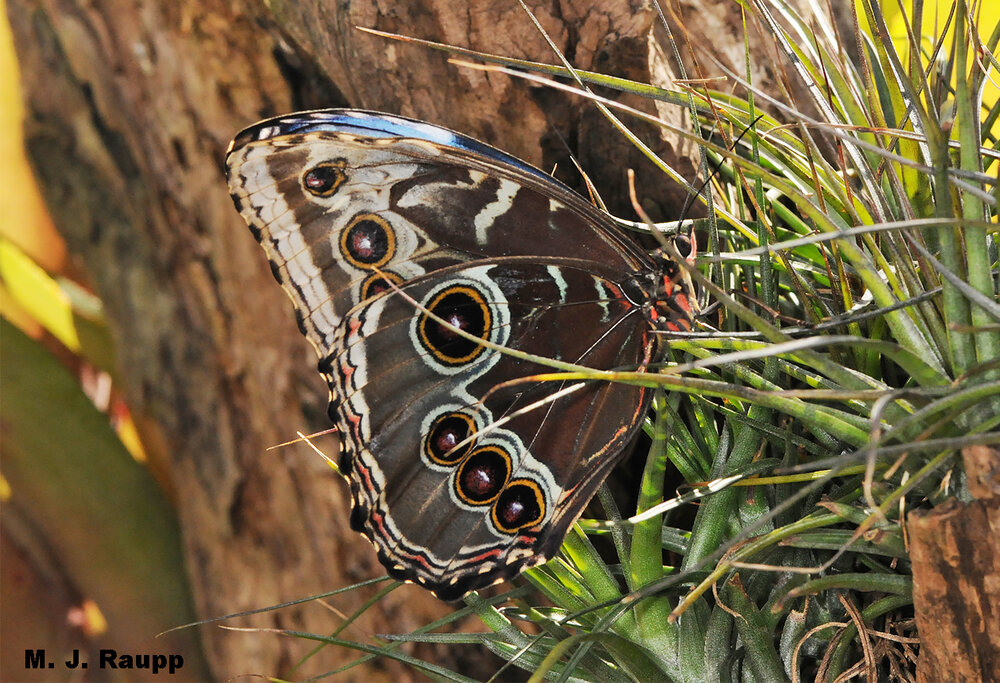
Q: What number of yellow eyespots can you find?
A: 7